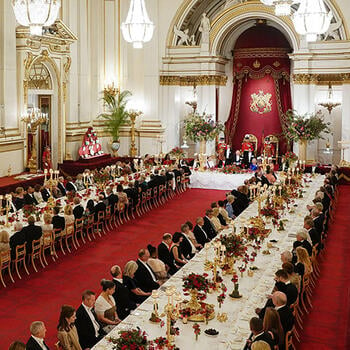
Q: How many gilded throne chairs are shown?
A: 2